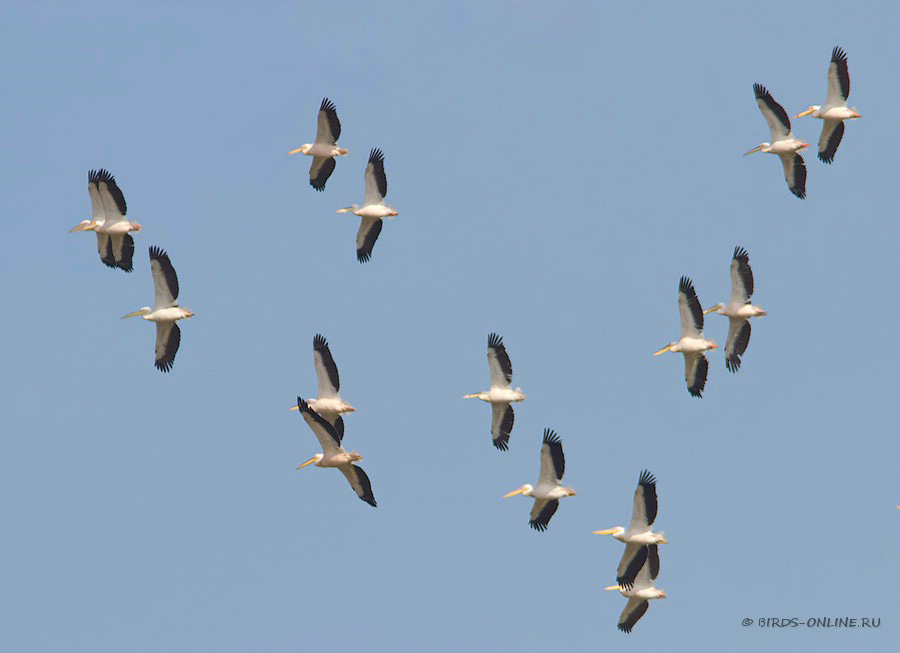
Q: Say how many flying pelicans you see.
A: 15